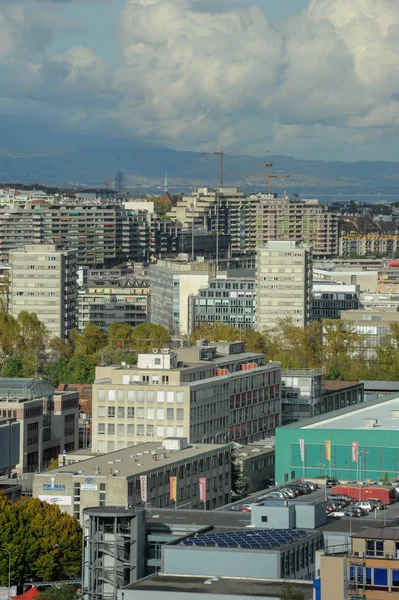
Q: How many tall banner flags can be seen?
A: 6